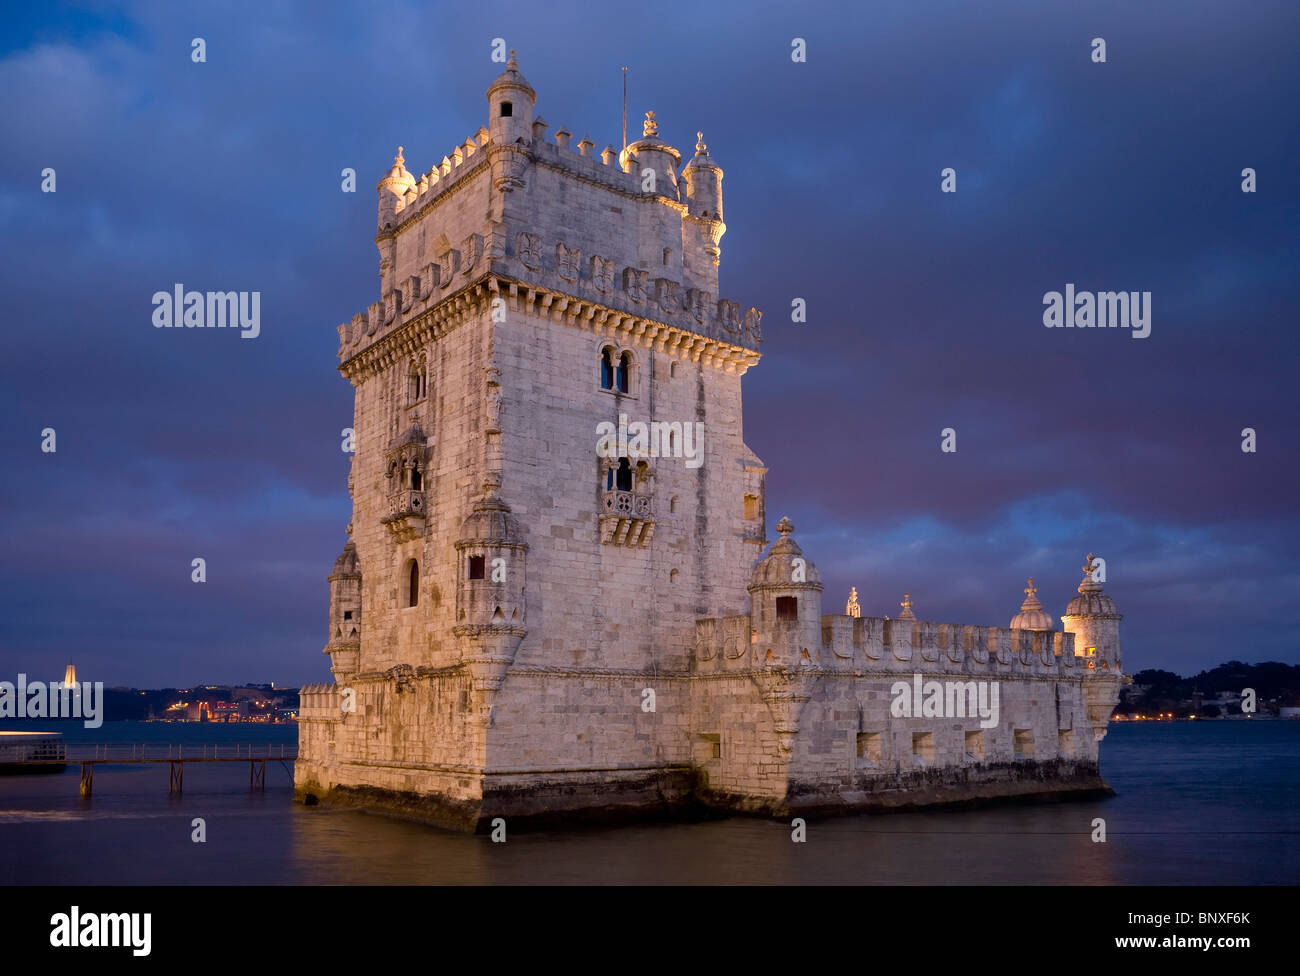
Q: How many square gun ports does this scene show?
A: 6